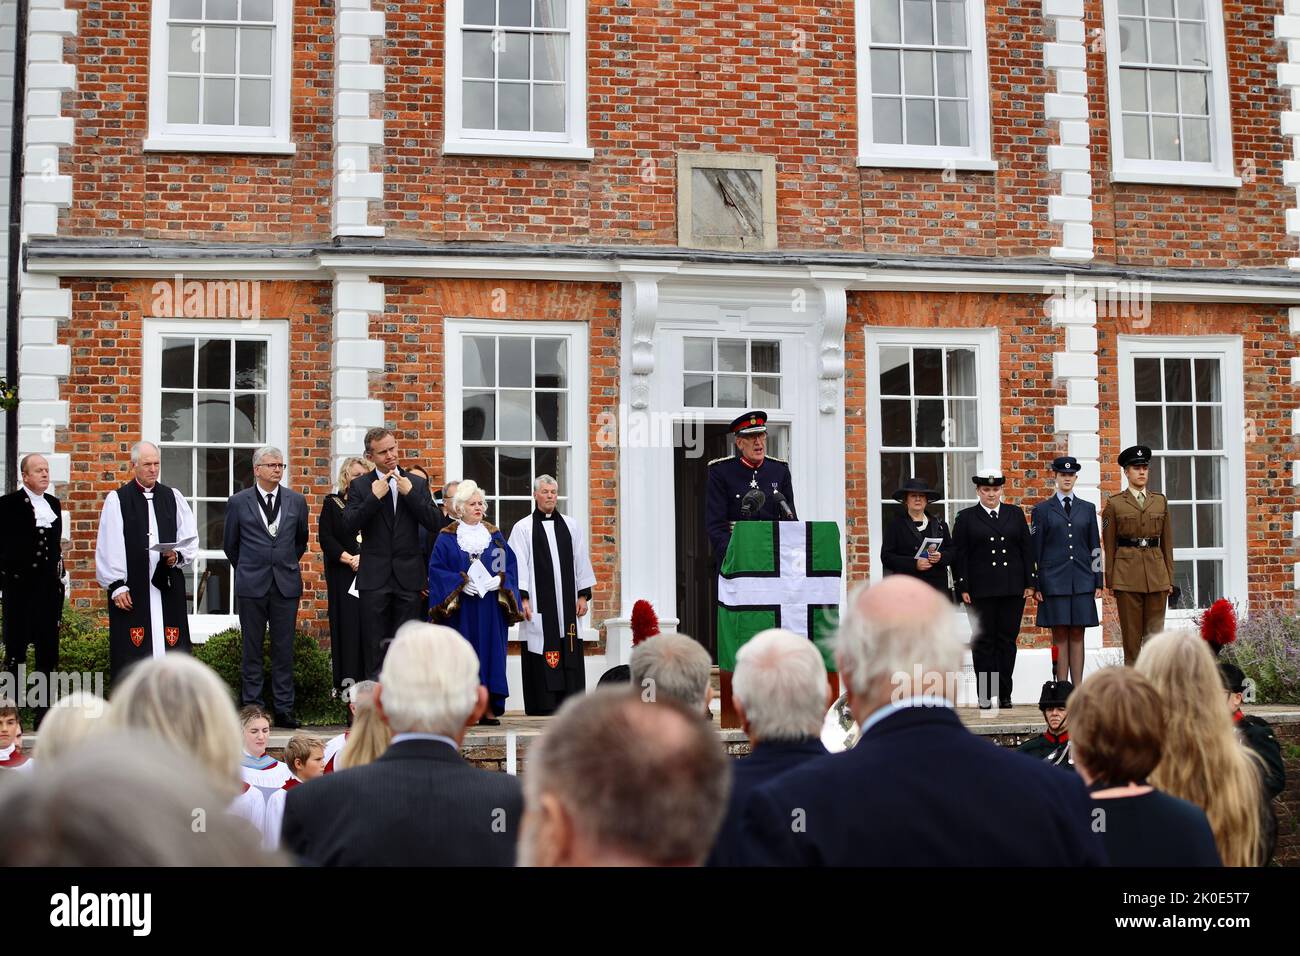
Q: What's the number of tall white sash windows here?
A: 8